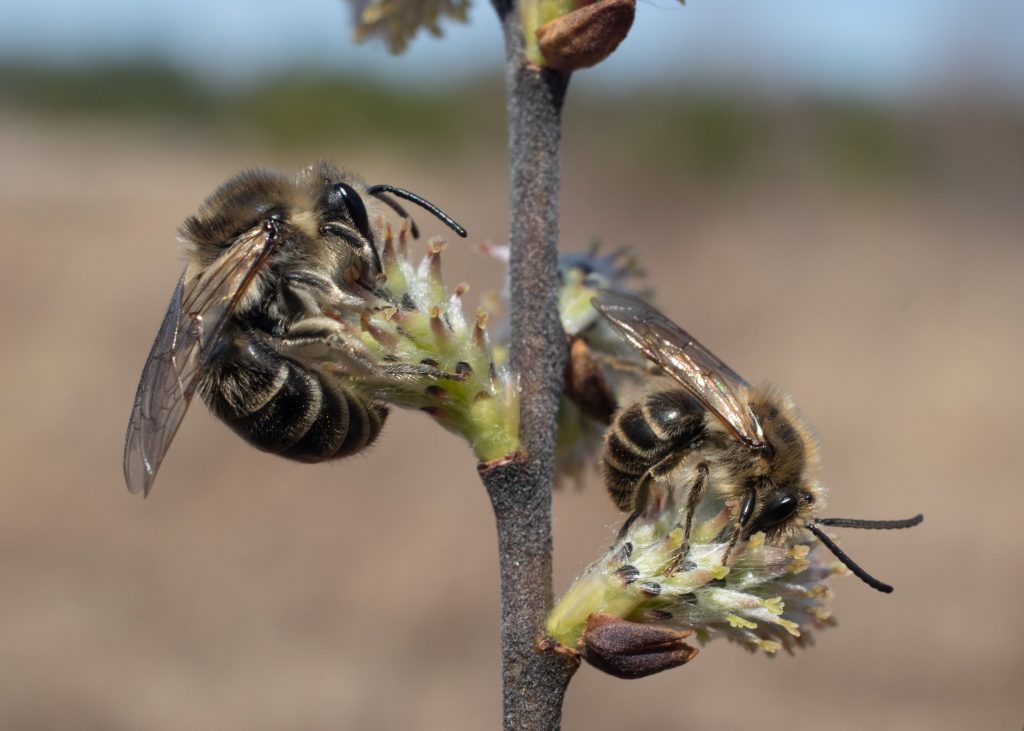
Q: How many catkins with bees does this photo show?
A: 2